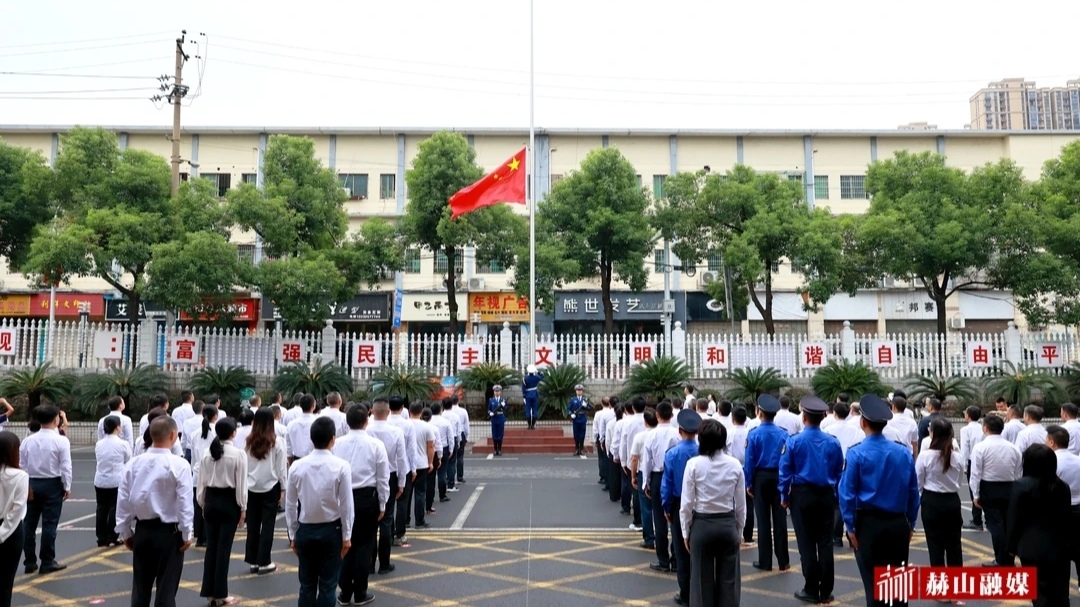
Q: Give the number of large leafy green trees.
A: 8